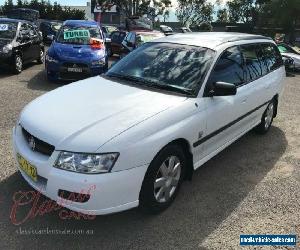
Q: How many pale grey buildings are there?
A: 1